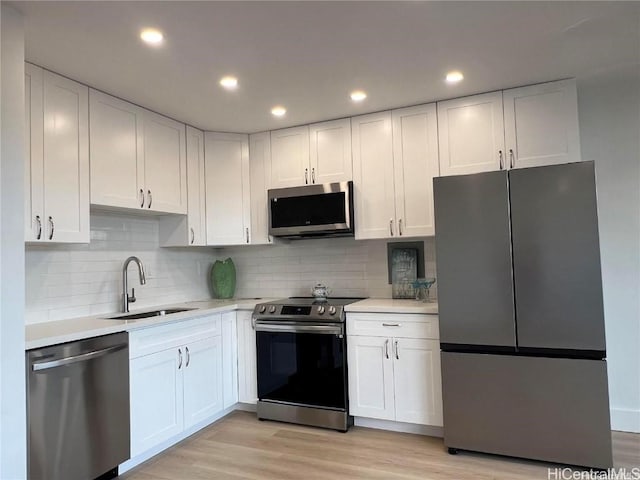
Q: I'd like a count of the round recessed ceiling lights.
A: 5